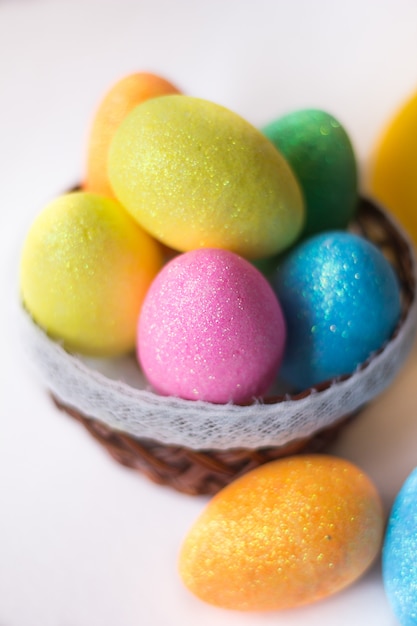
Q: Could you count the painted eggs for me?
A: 9